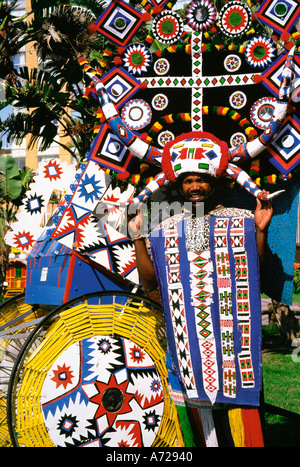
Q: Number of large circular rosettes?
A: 7